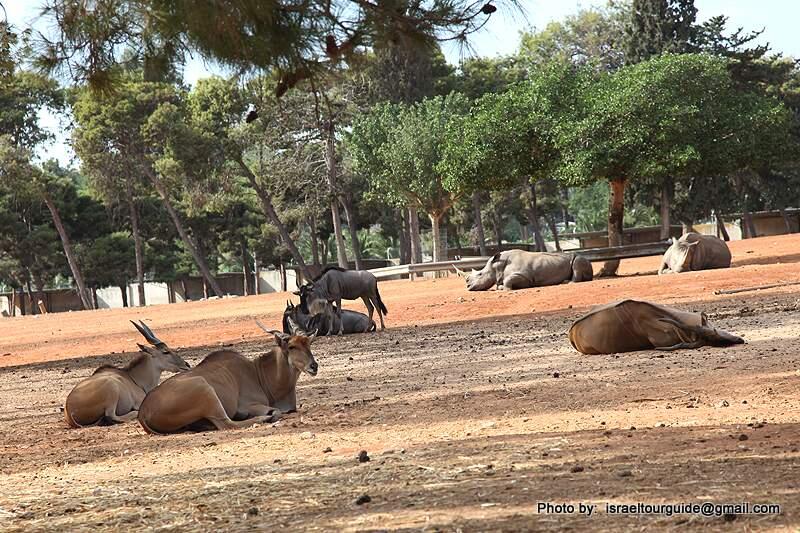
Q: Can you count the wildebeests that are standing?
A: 1